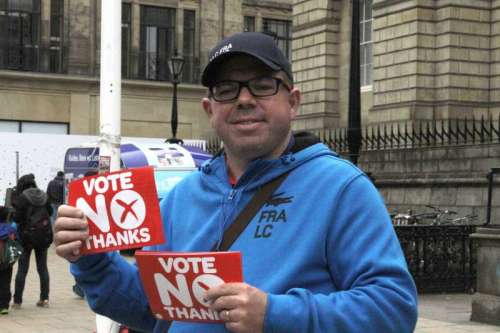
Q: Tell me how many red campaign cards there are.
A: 2